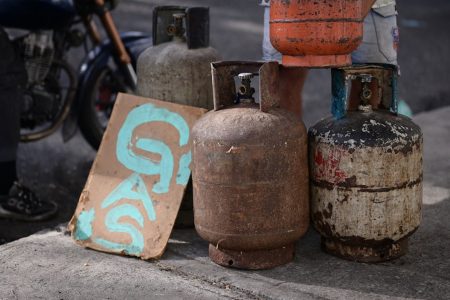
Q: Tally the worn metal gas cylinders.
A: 4